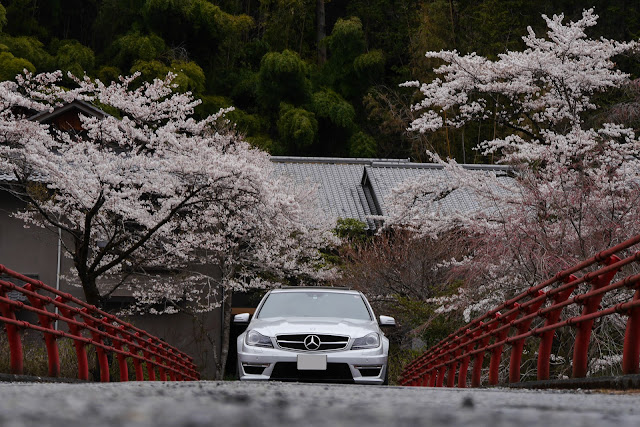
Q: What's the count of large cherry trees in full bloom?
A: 2